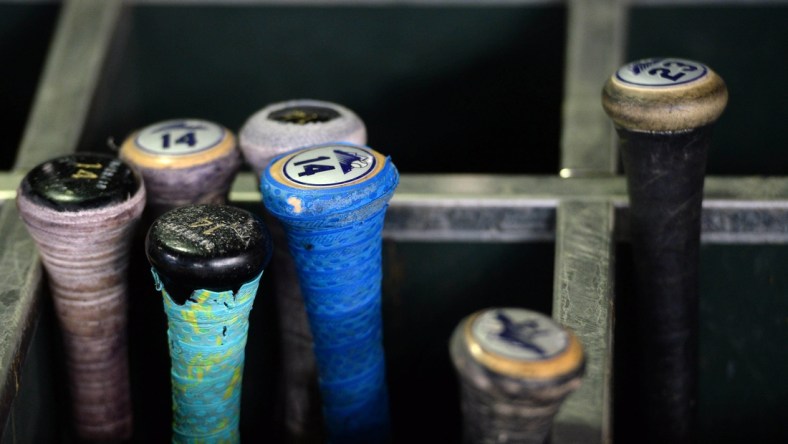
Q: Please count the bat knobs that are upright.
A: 7